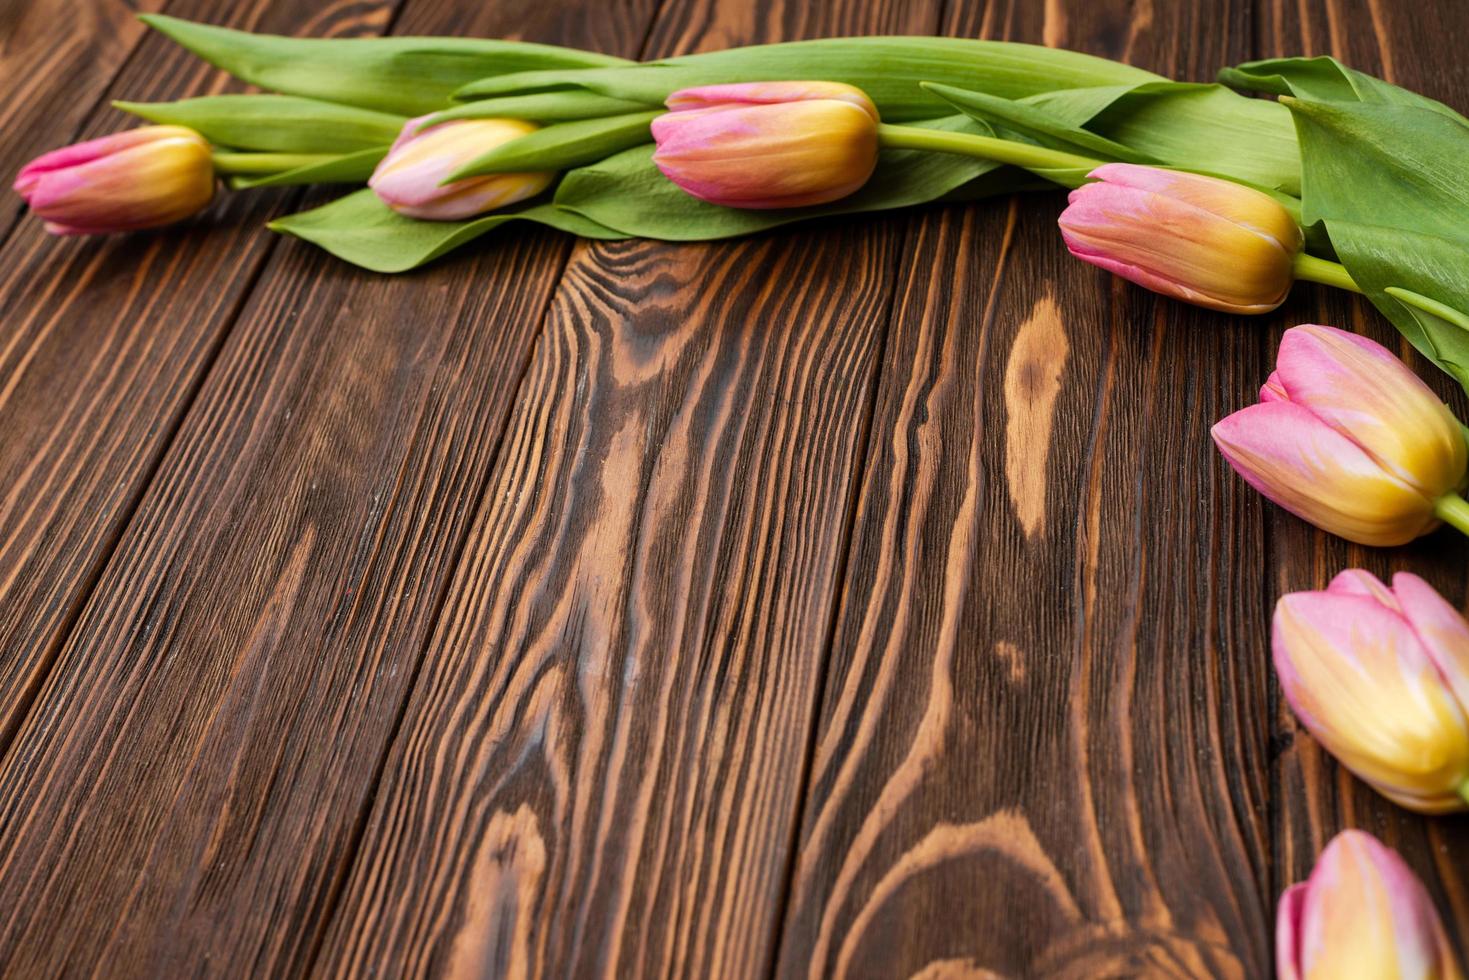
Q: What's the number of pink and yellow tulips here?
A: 7